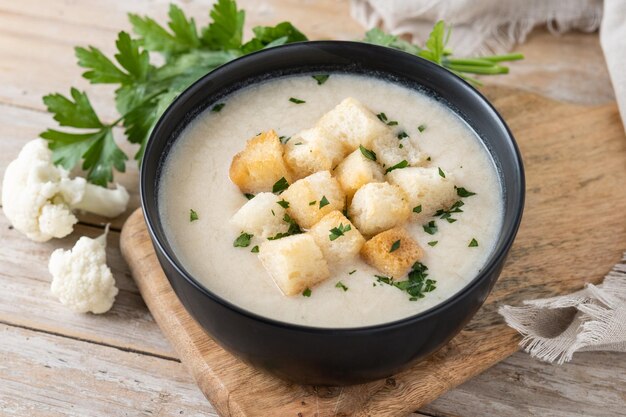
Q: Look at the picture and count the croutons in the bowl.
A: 12